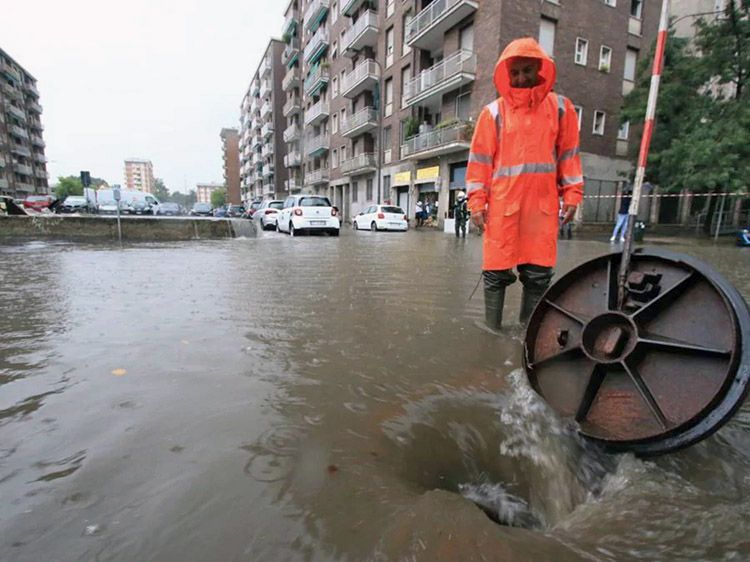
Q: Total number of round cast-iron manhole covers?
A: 1